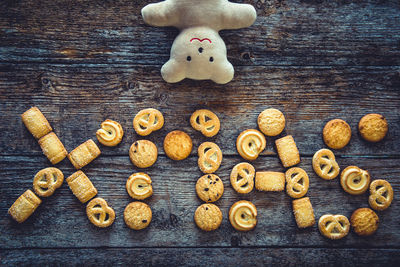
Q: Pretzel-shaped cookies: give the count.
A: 10